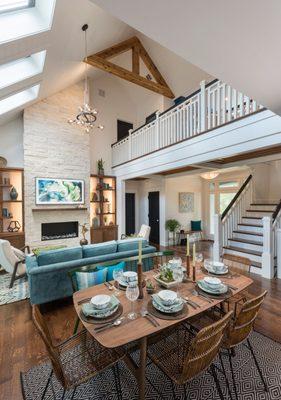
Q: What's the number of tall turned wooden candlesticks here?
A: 3